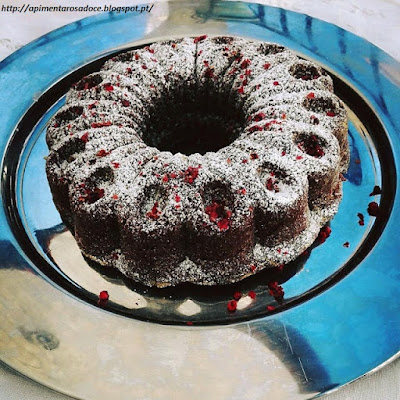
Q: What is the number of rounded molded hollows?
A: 14